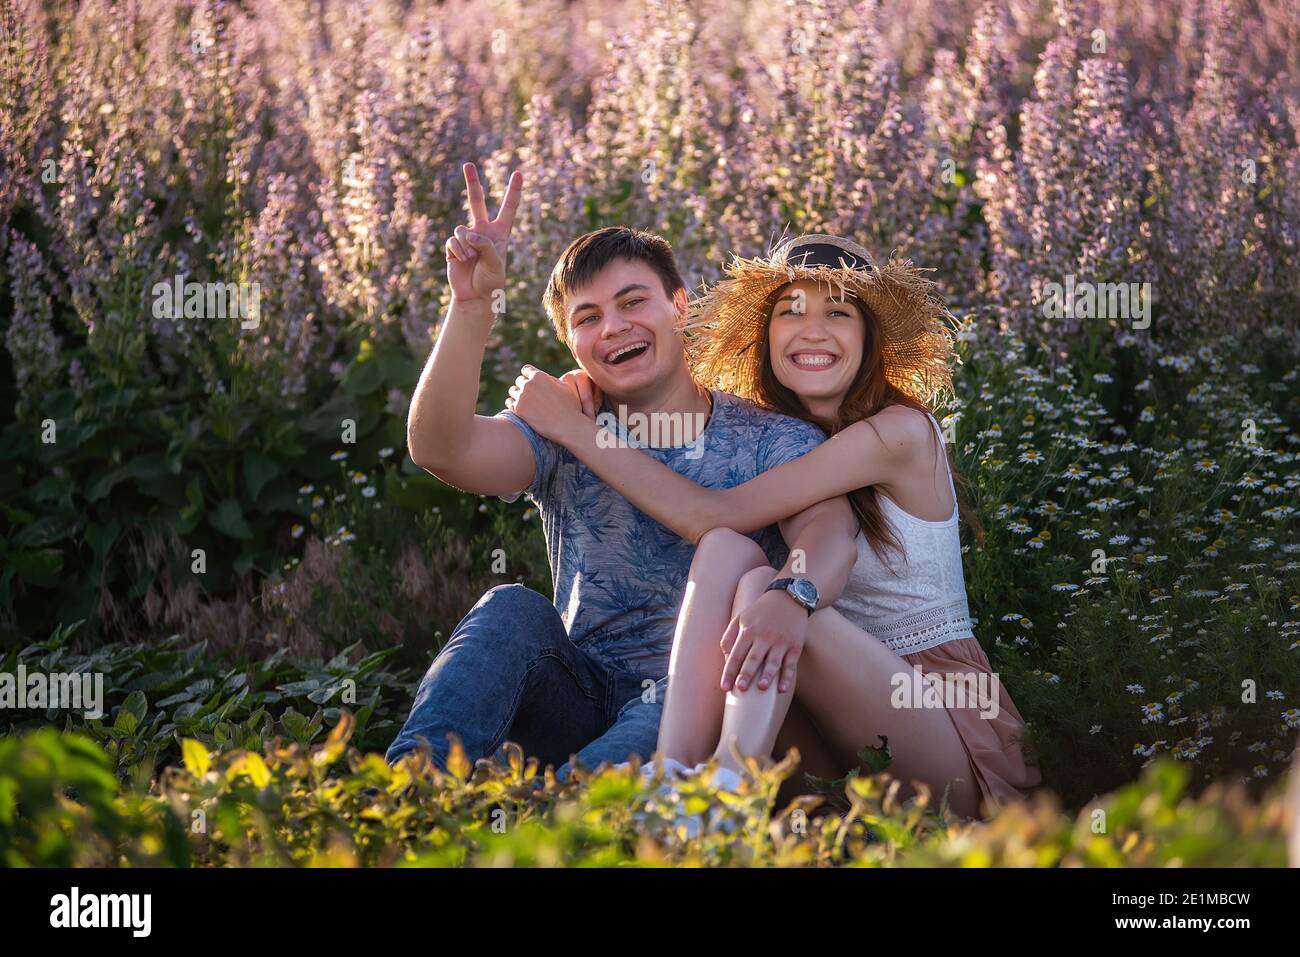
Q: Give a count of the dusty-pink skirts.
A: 1